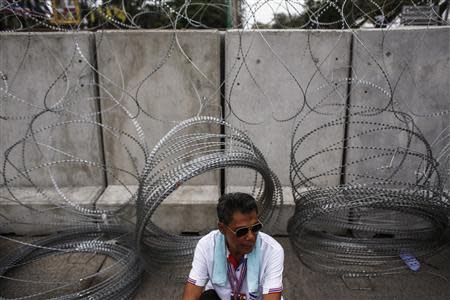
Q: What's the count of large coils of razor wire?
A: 3